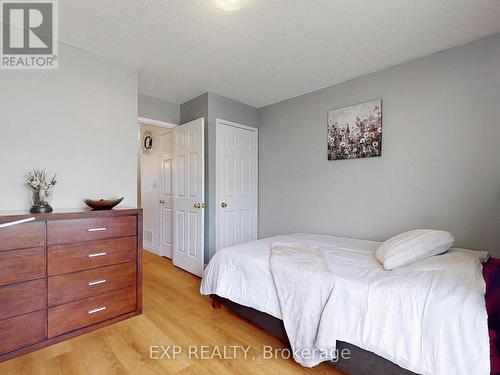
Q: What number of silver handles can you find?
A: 4